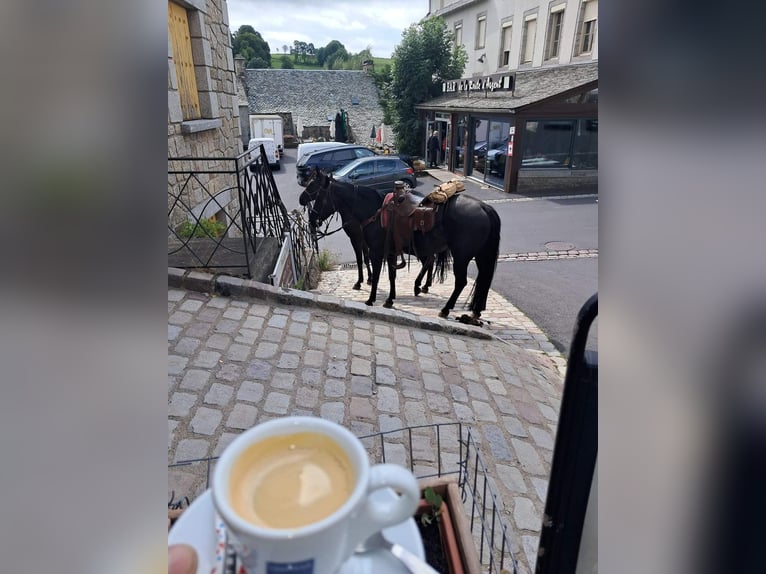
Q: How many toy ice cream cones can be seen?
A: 0